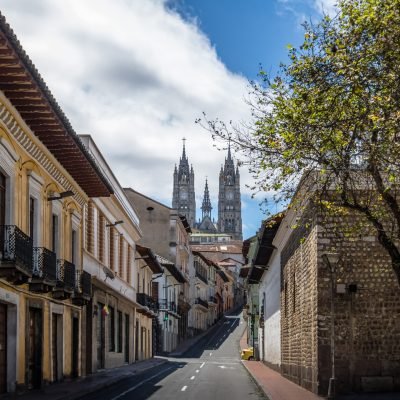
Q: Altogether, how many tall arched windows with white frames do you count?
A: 4